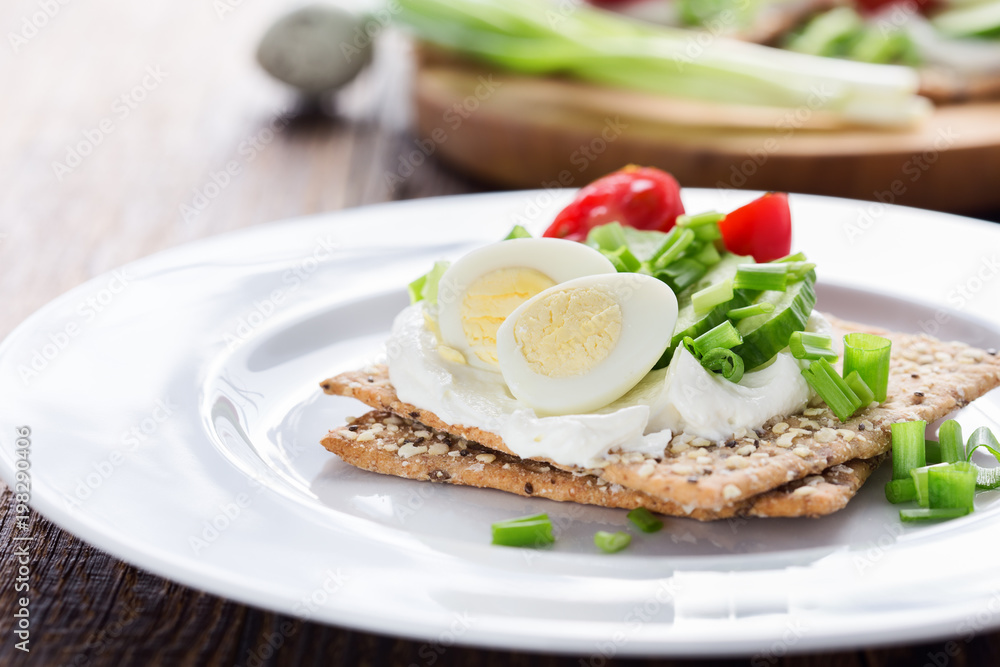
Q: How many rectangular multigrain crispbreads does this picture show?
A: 2